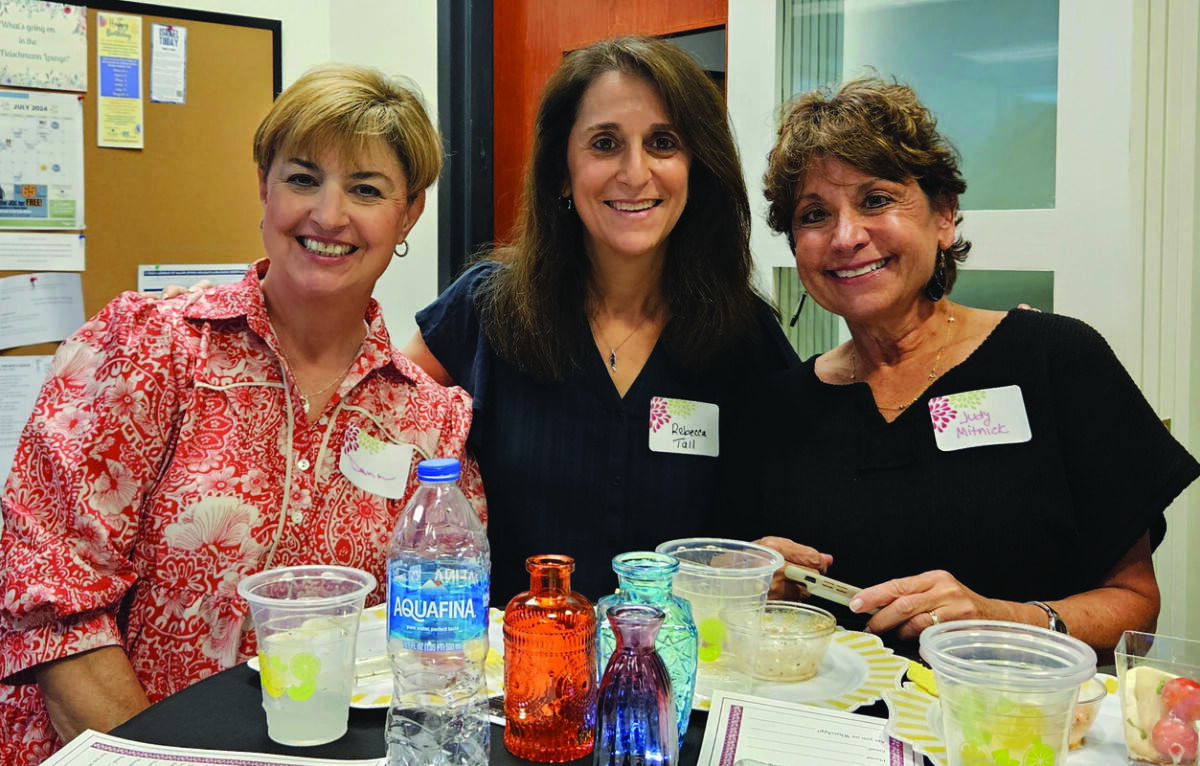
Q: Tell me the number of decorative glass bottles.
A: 3